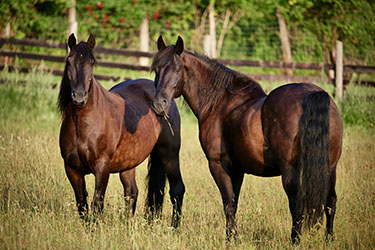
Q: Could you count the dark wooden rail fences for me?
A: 1